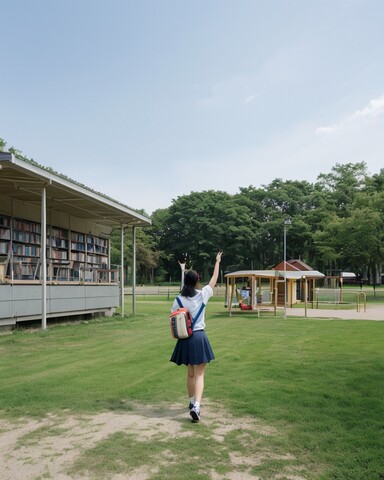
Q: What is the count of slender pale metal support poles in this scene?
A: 3